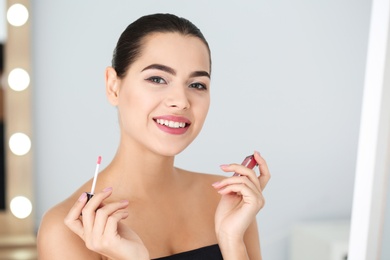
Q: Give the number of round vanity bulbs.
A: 4